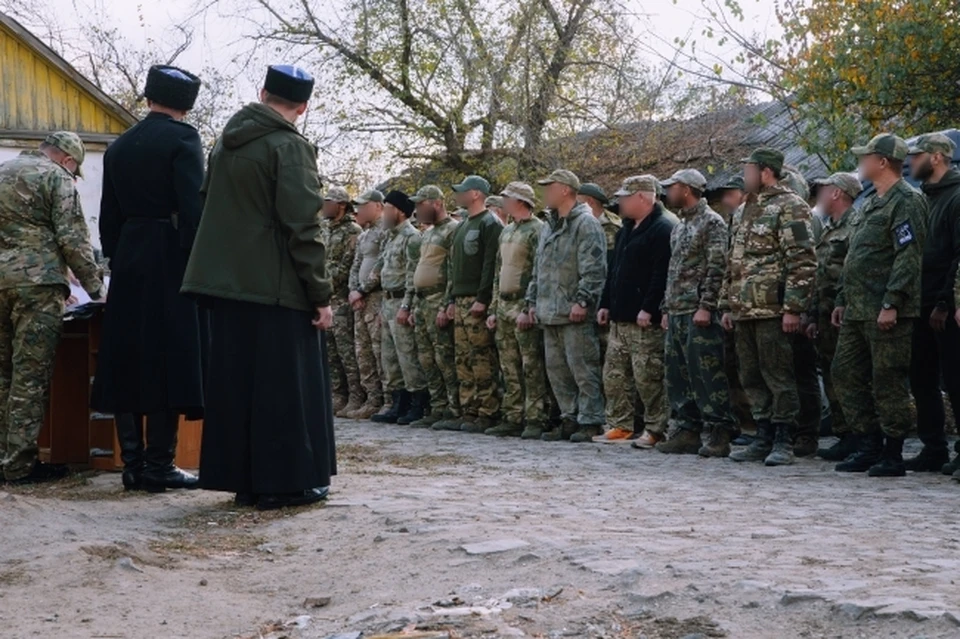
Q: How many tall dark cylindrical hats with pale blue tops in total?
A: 2